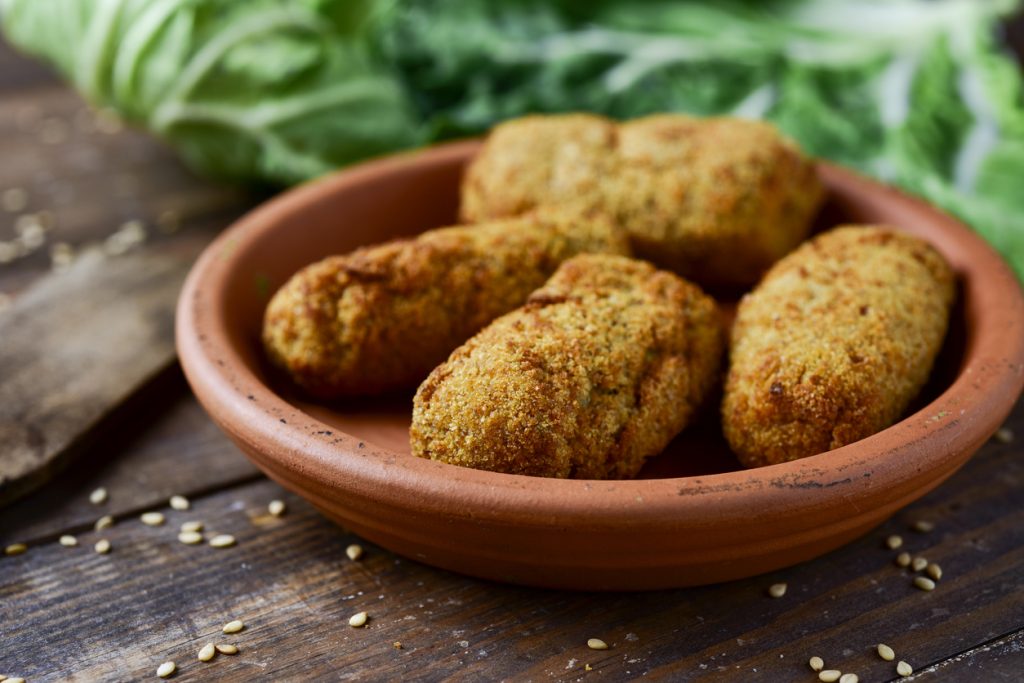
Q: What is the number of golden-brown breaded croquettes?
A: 4